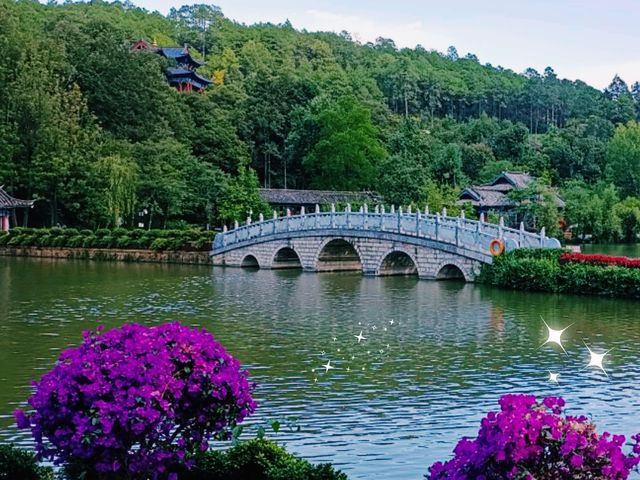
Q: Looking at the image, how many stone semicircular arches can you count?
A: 5